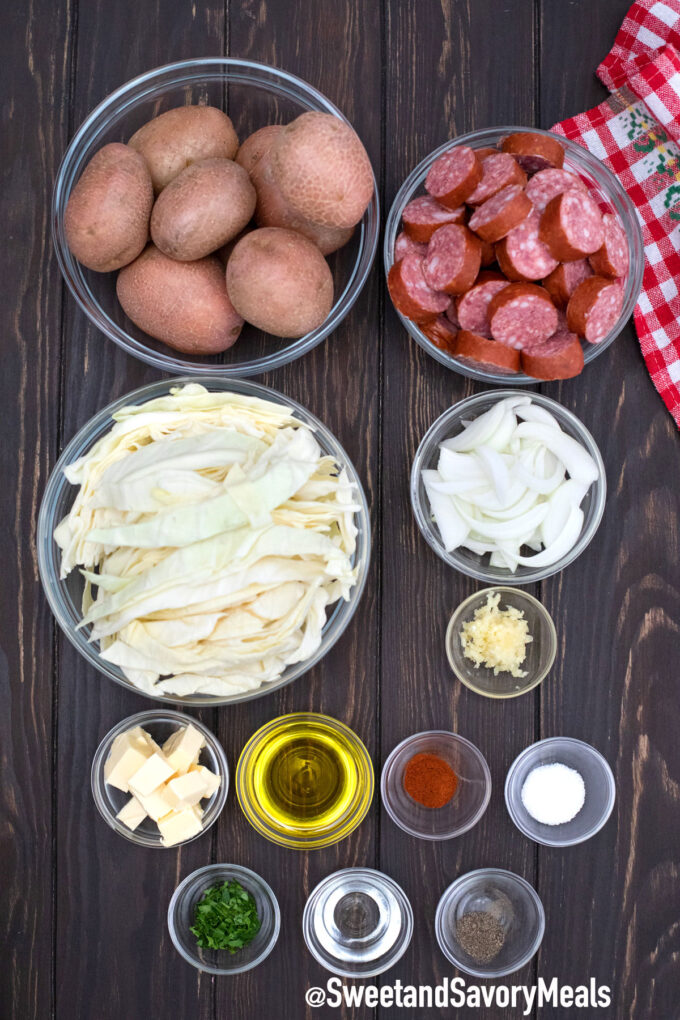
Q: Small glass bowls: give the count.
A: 8